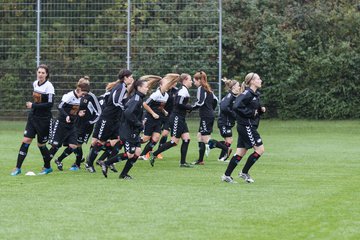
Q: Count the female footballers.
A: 12